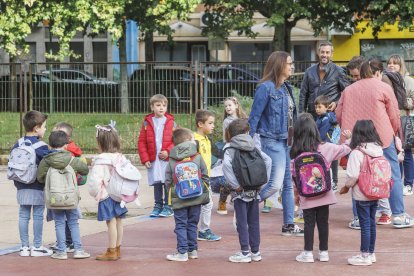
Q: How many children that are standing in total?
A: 12